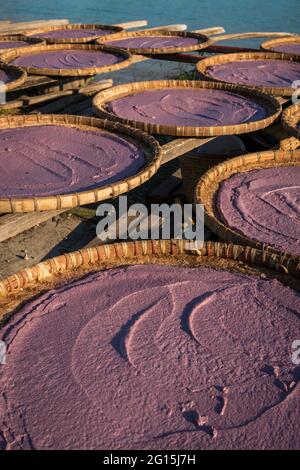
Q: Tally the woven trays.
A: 12